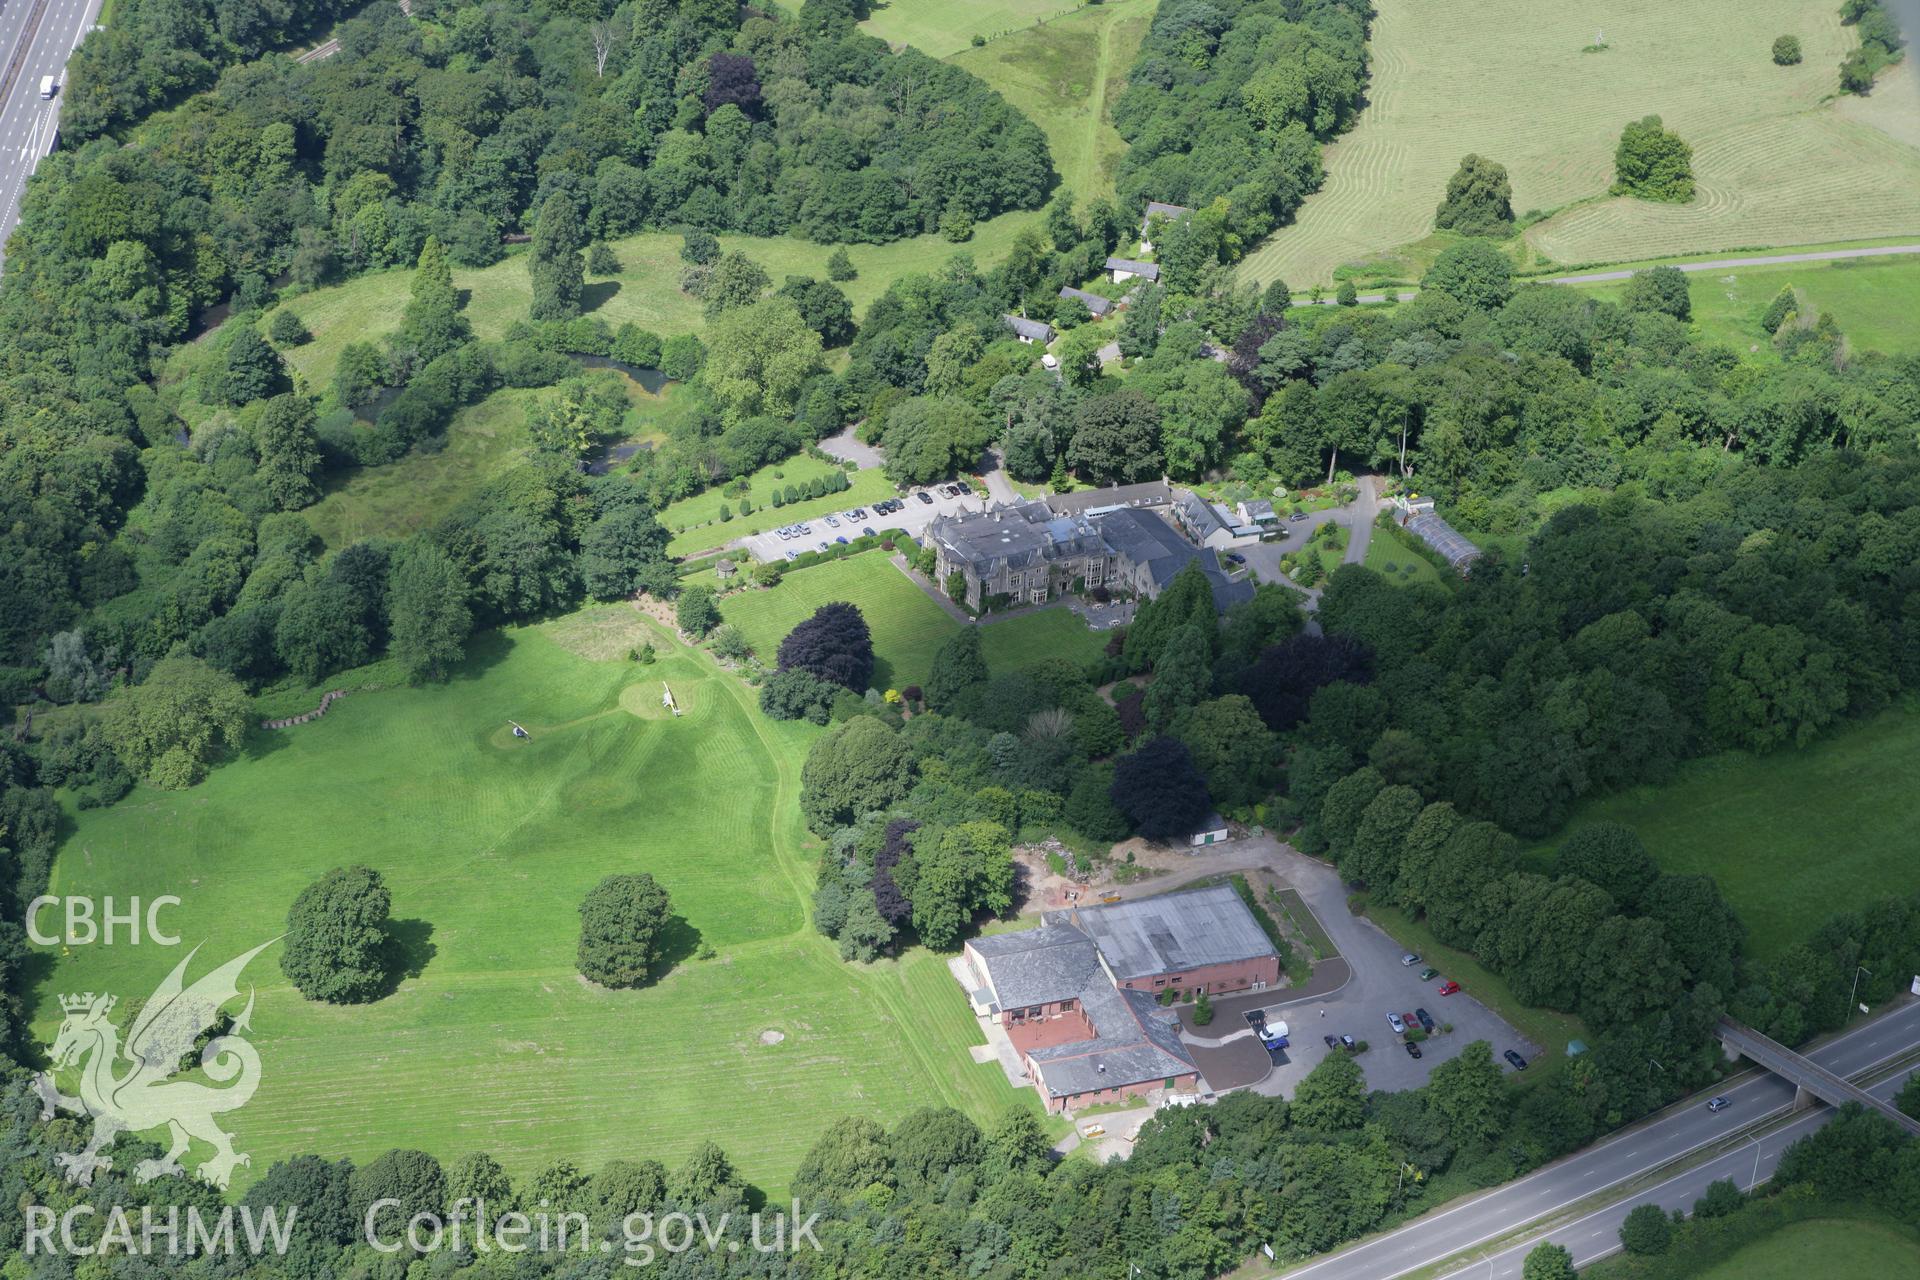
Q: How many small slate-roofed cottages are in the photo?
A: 4